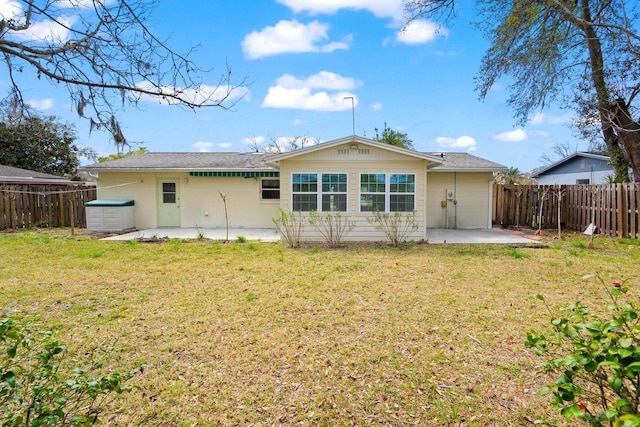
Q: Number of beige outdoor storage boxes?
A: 1